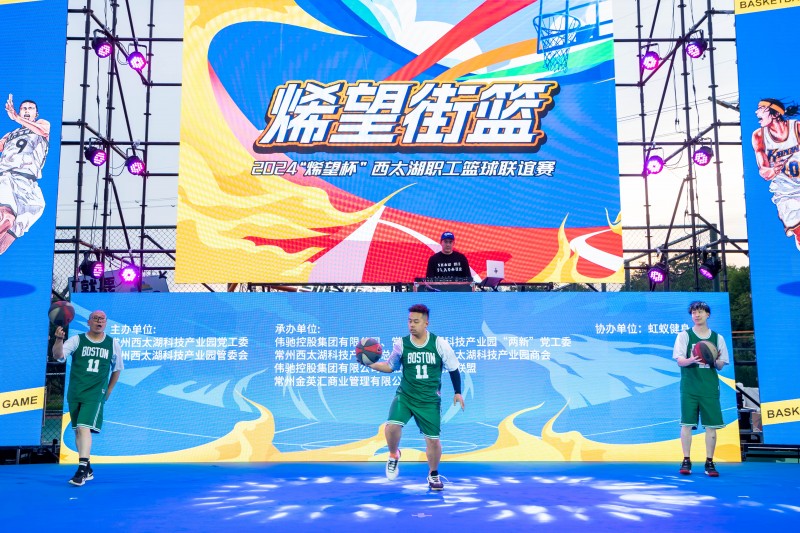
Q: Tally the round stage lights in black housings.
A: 12